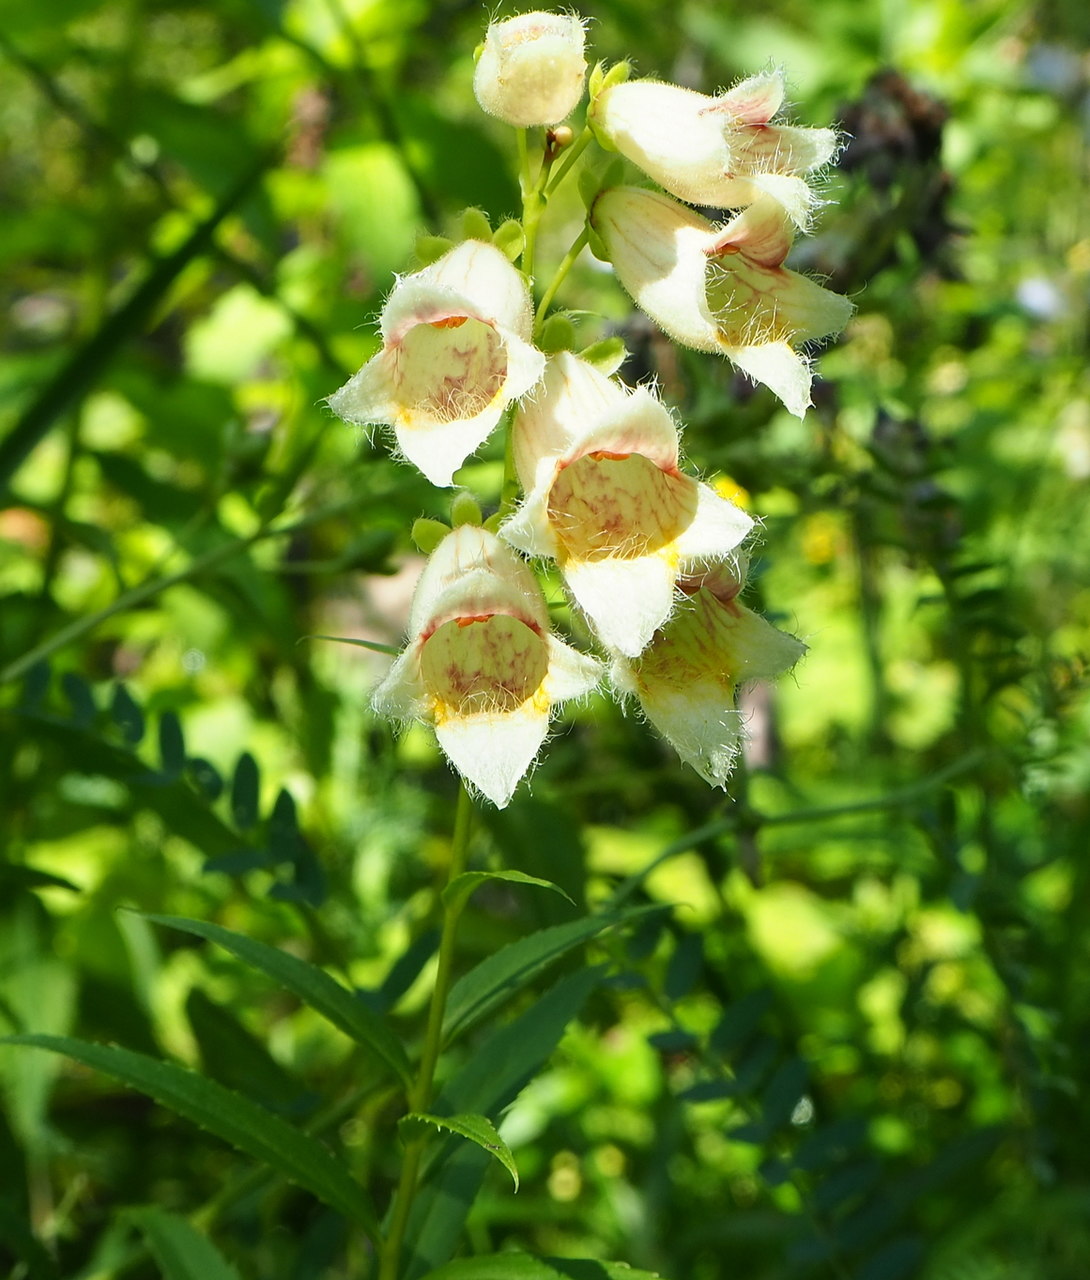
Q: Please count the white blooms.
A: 7